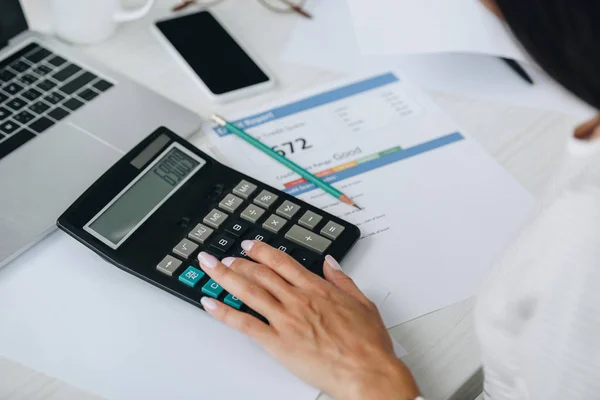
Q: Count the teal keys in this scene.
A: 3